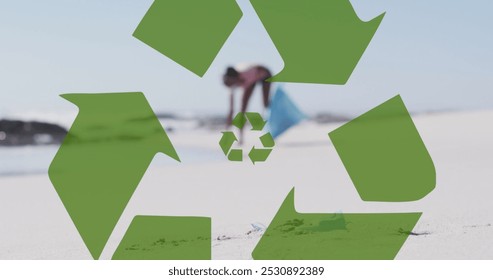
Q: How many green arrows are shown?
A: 6